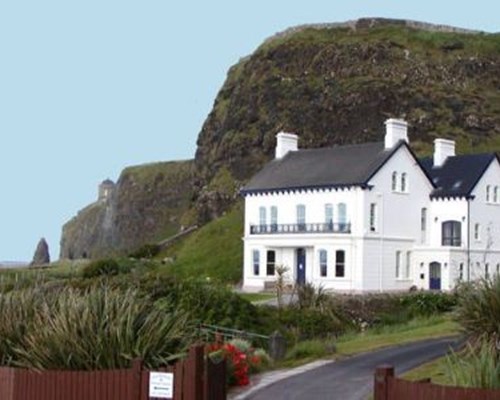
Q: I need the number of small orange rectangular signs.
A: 0